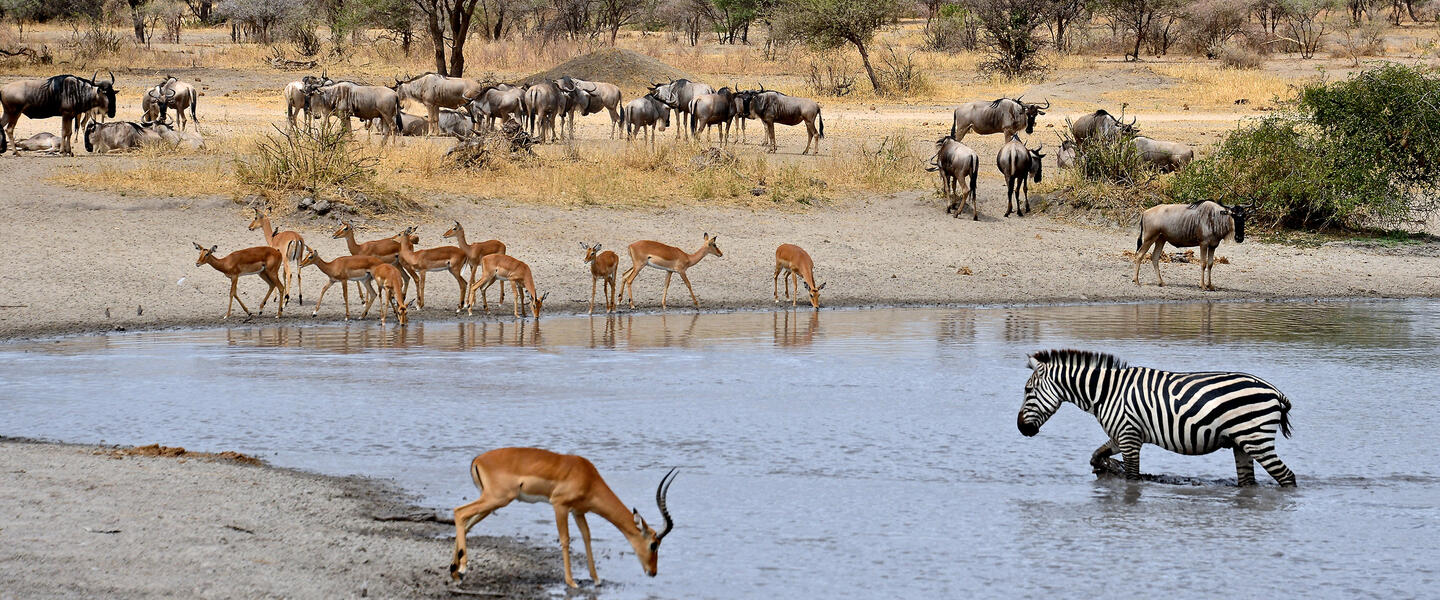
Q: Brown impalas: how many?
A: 12